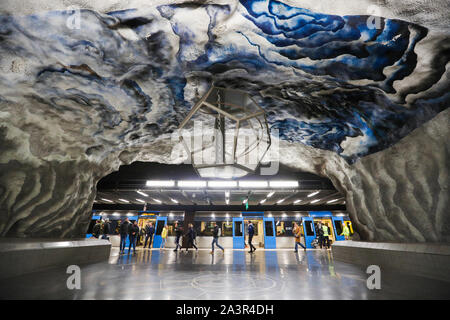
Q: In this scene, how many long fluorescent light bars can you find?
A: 5